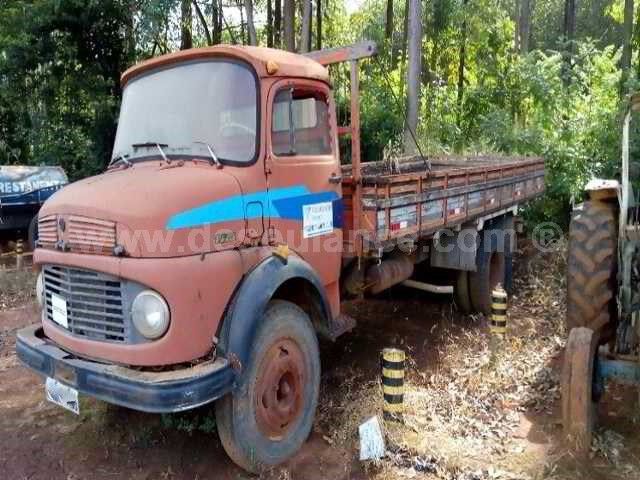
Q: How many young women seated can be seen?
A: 0